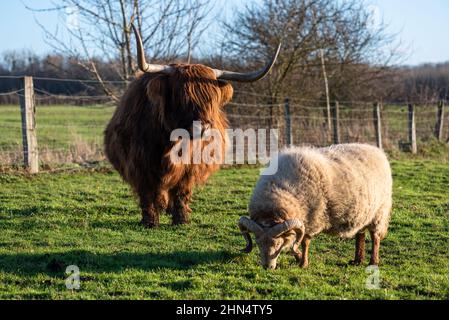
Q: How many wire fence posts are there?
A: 6